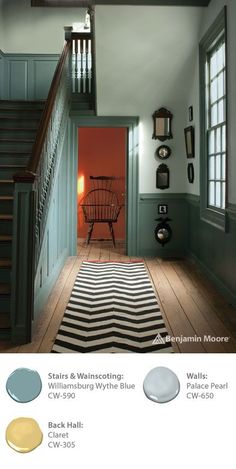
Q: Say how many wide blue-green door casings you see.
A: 1